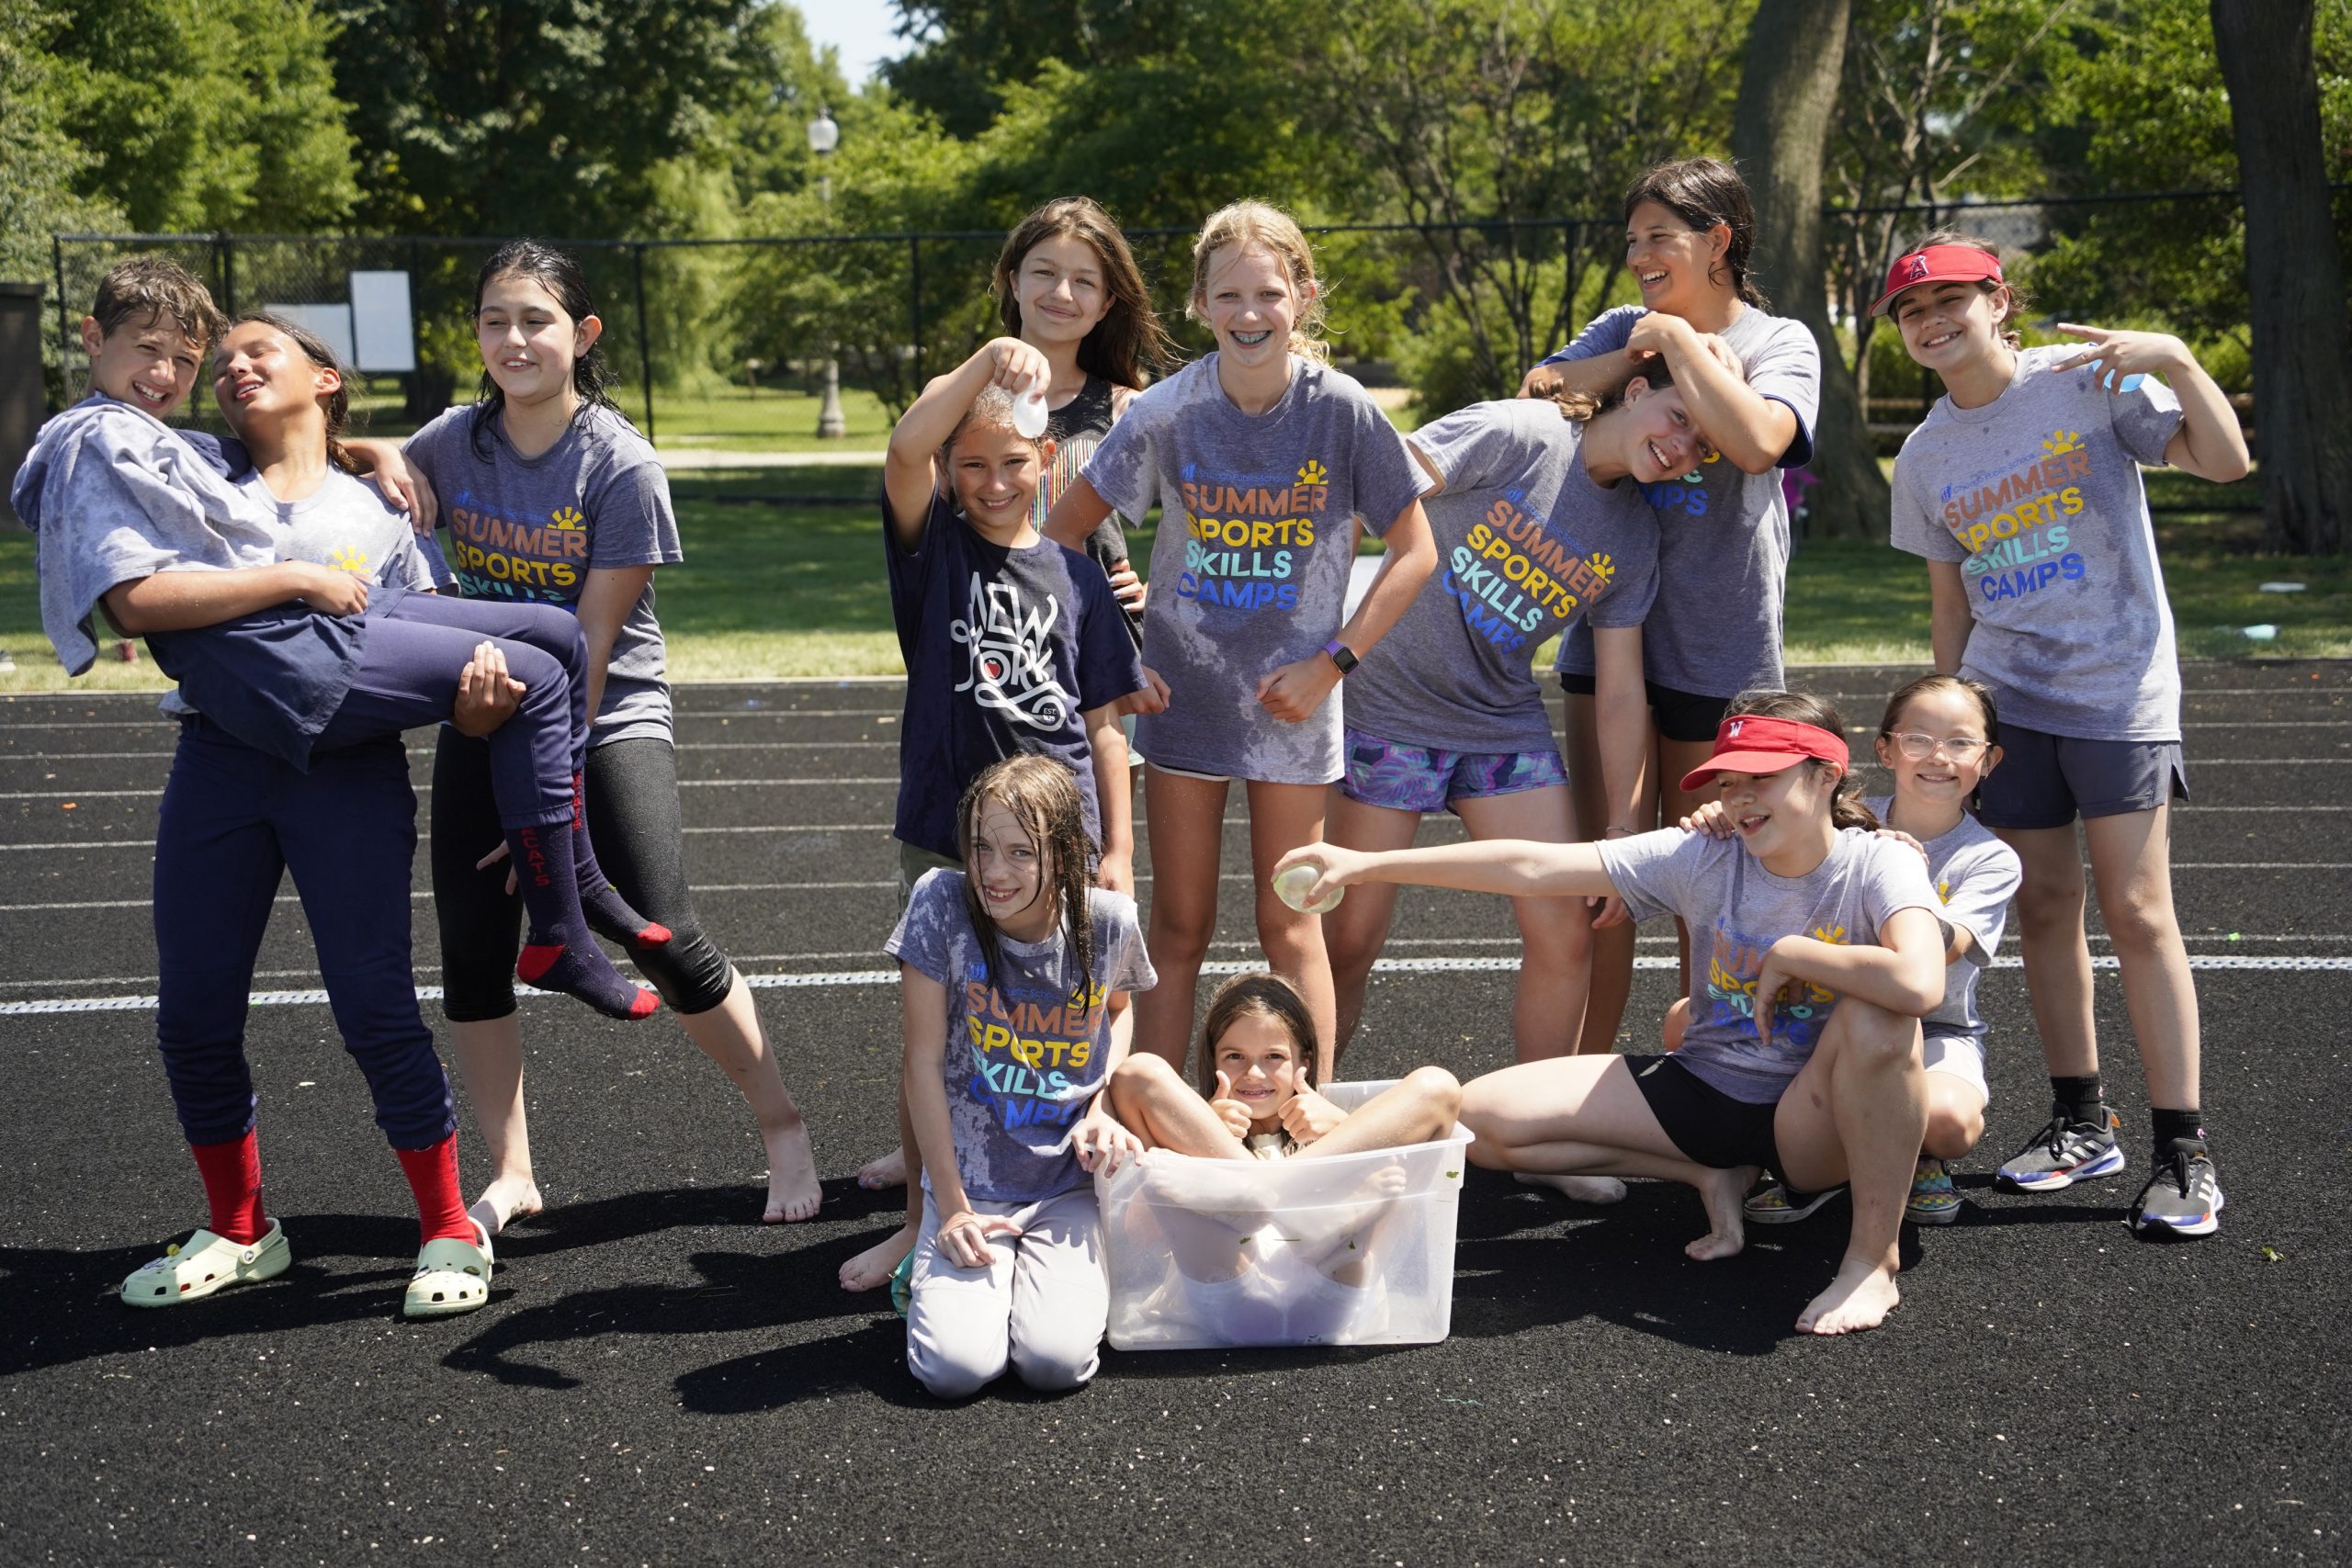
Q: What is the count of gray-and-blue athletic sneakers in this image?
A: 2